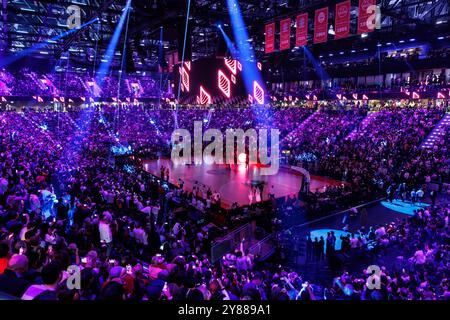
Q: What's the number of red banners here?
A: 6